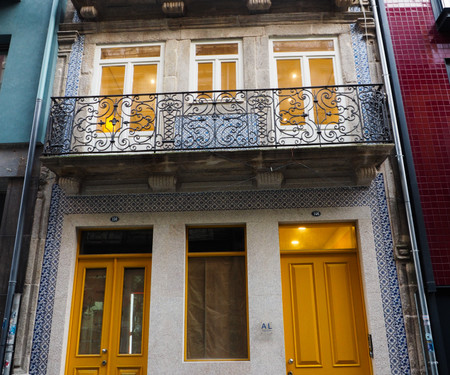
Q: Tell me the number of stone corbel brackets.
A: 8